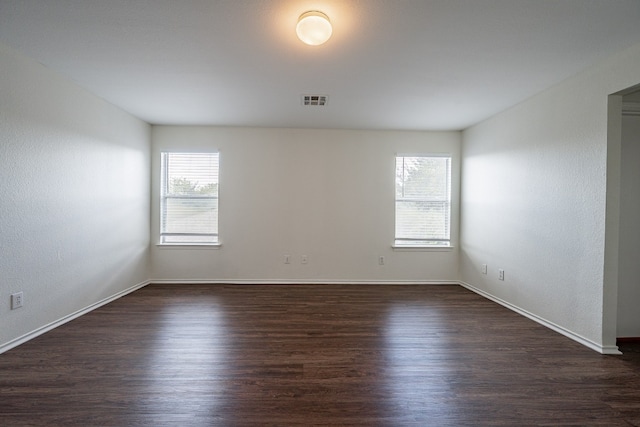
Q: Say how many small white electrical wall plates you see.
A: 6